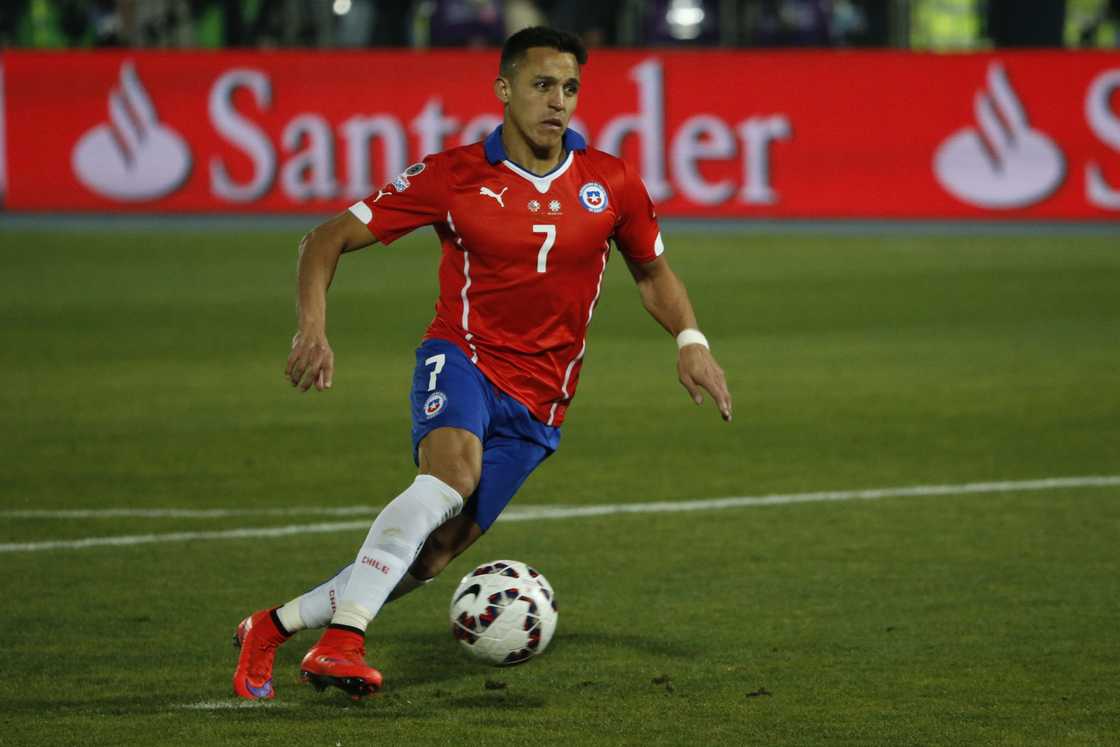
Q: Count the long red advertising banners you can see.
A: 1